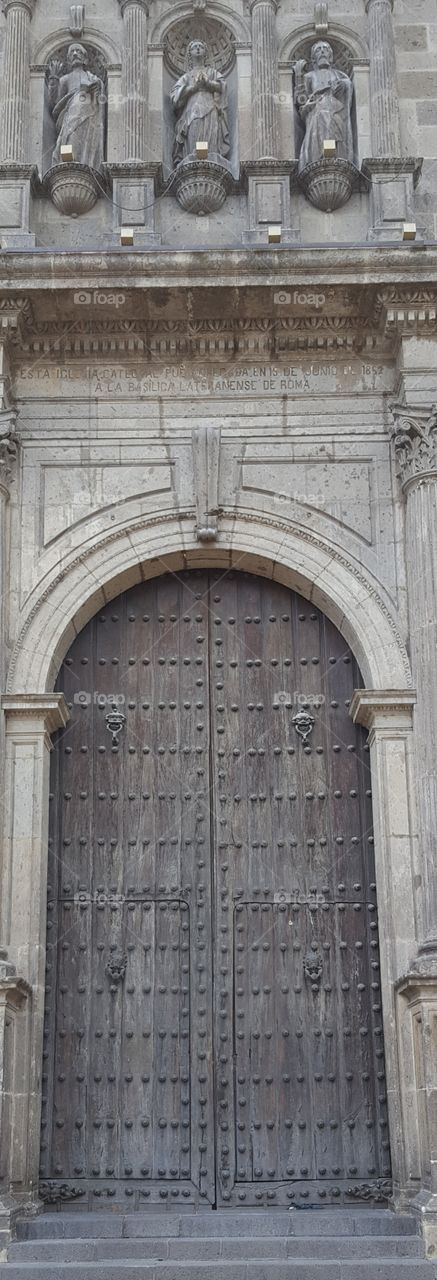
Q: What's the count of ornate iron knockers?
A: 4